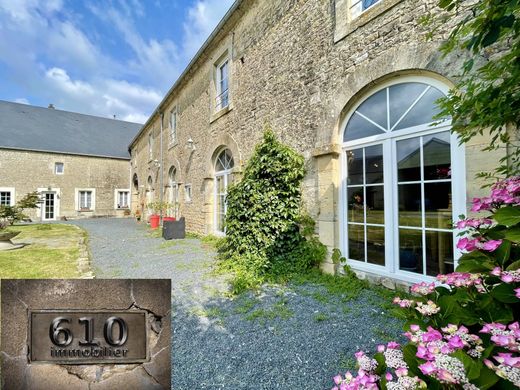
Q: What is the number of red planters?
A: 2